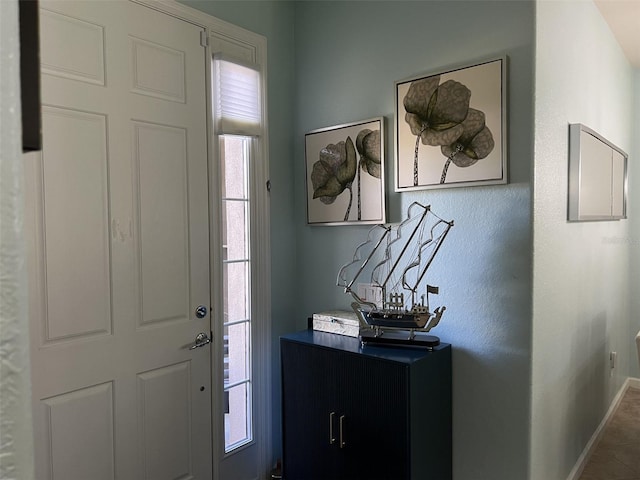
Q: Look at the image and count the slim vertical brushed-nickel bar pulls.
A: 2